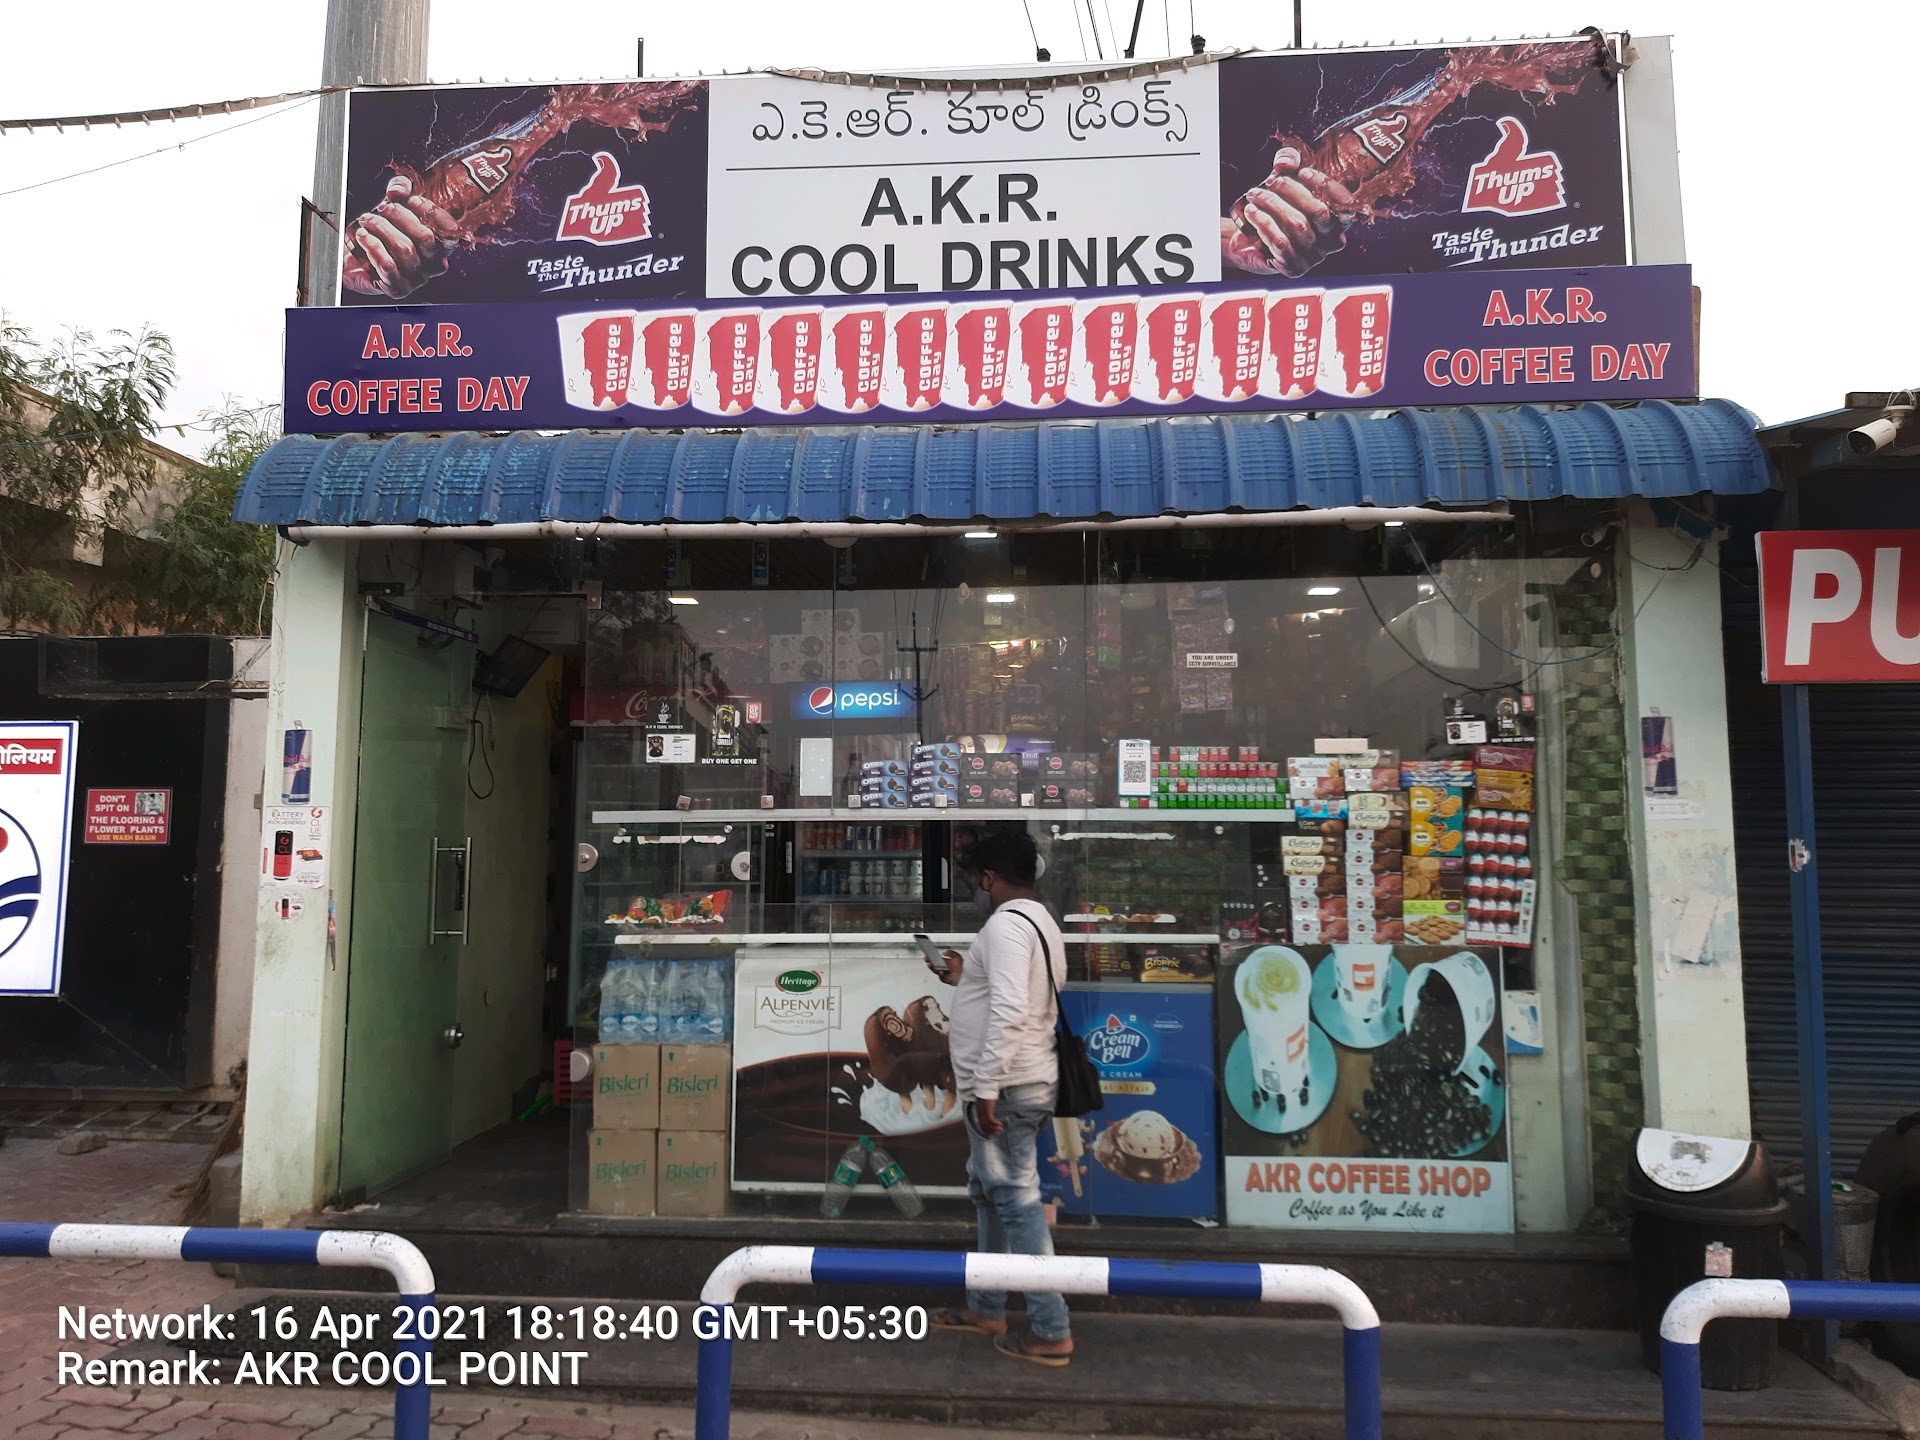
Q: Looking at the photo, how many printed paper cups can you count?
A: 13